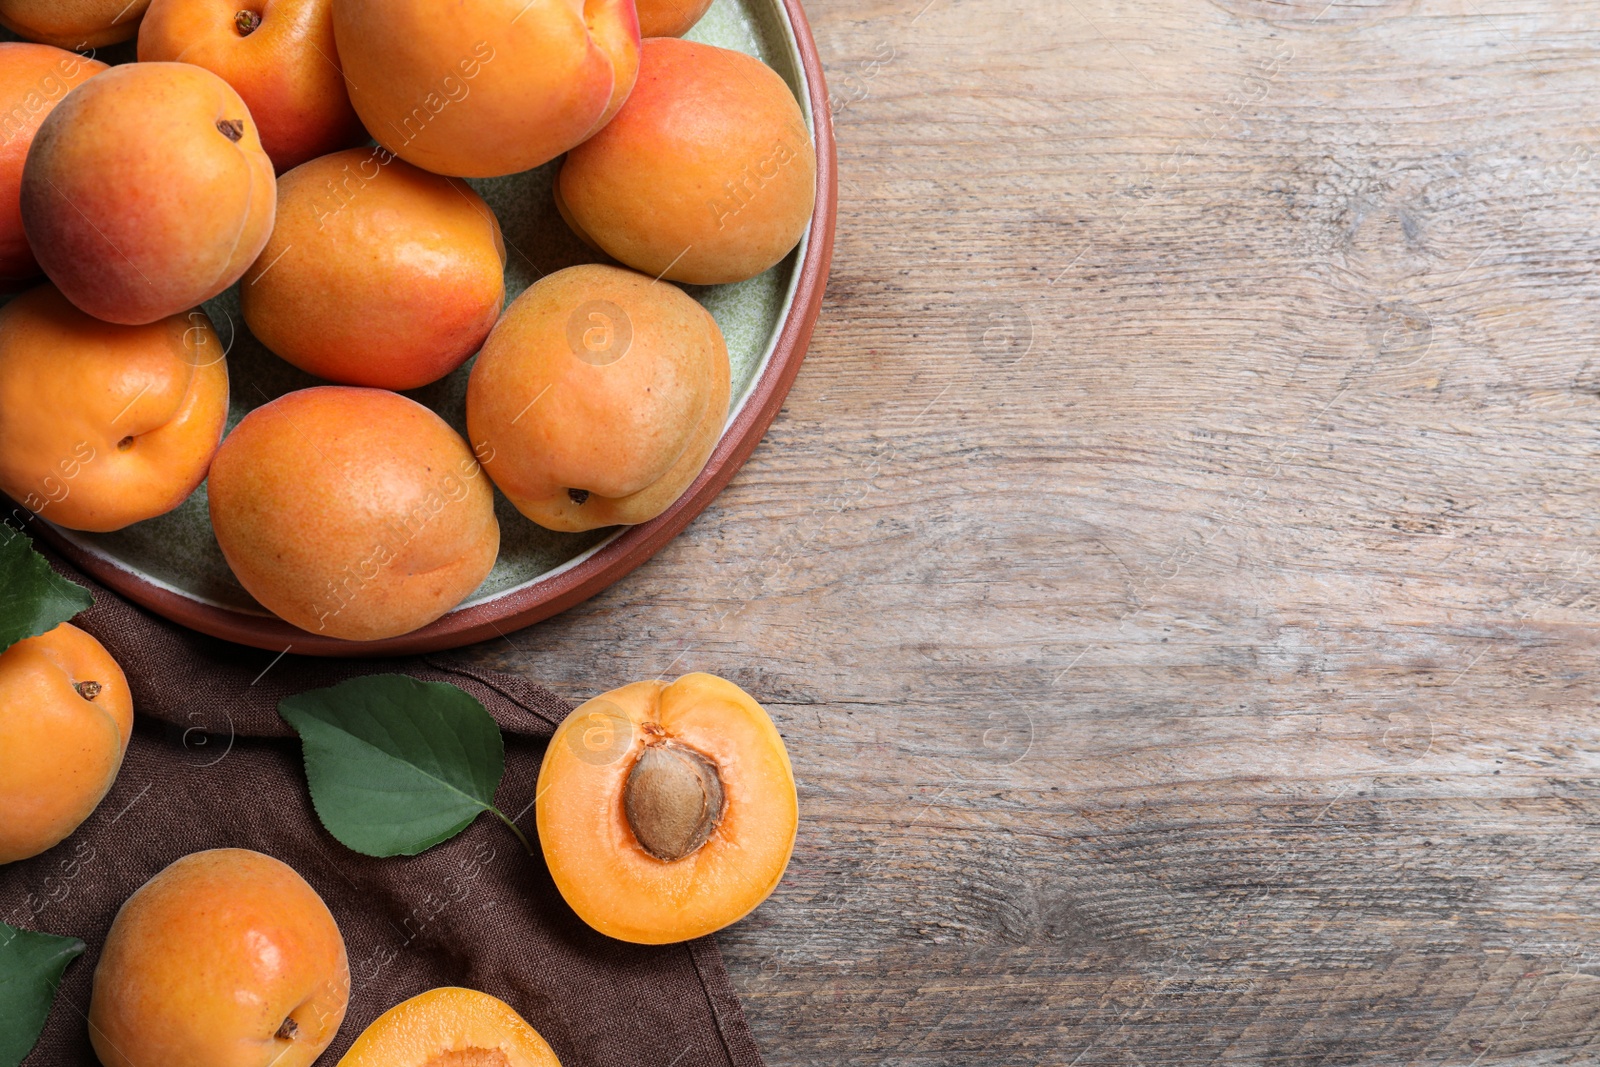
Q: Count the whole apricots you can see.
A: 13